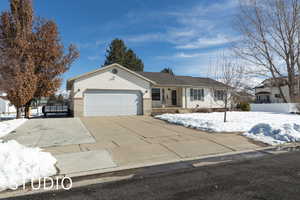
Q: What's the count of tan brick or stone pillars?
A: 2